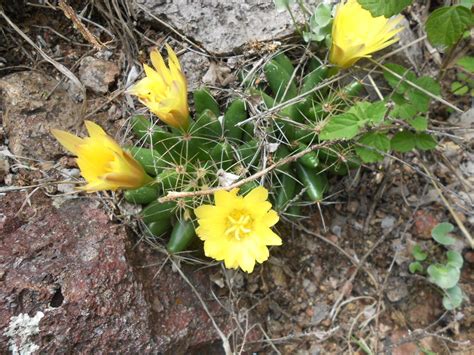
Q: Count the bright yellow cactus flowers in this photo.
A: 4